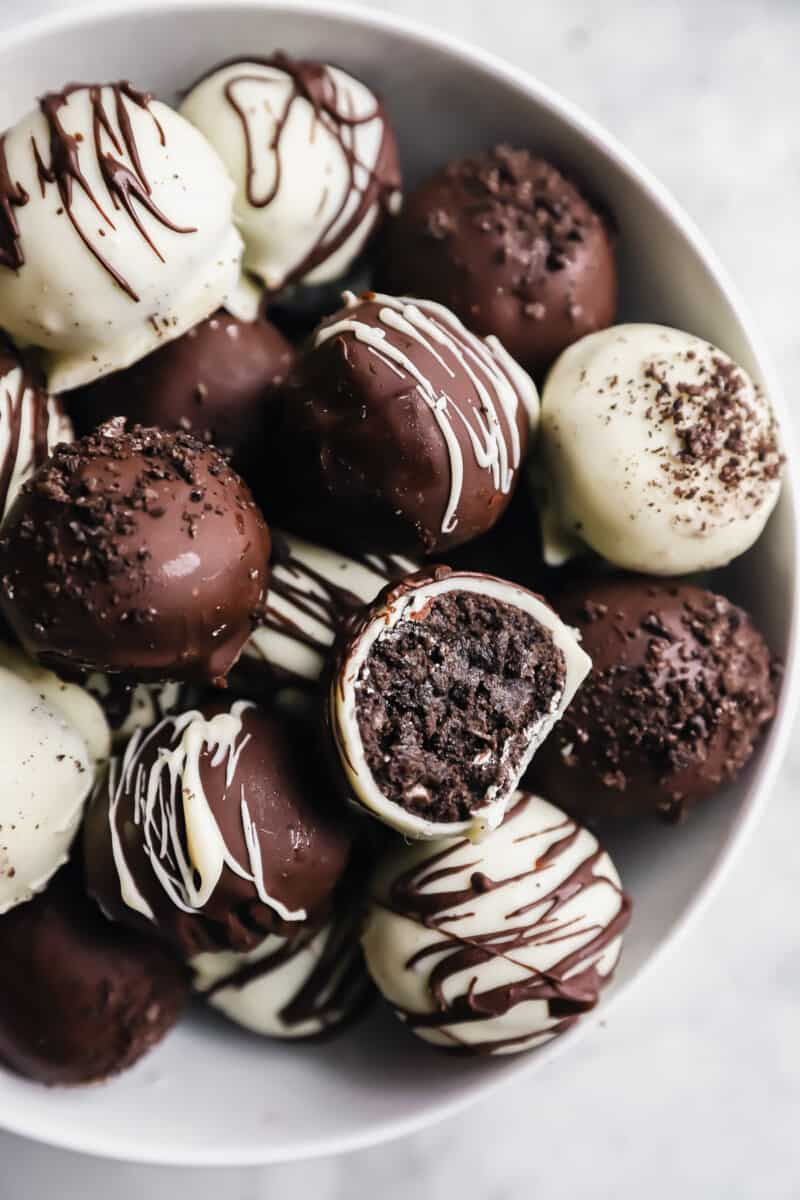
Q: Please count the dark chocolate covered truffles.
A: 7